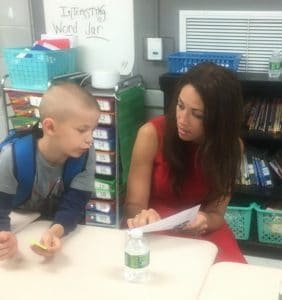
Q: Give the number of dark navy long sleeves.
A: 2